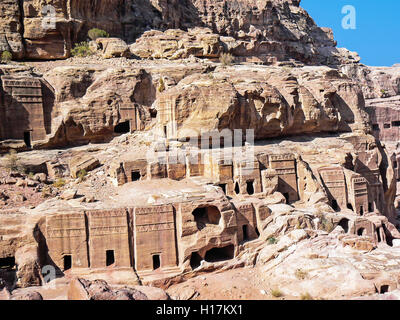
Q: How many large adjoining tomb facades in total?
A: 3